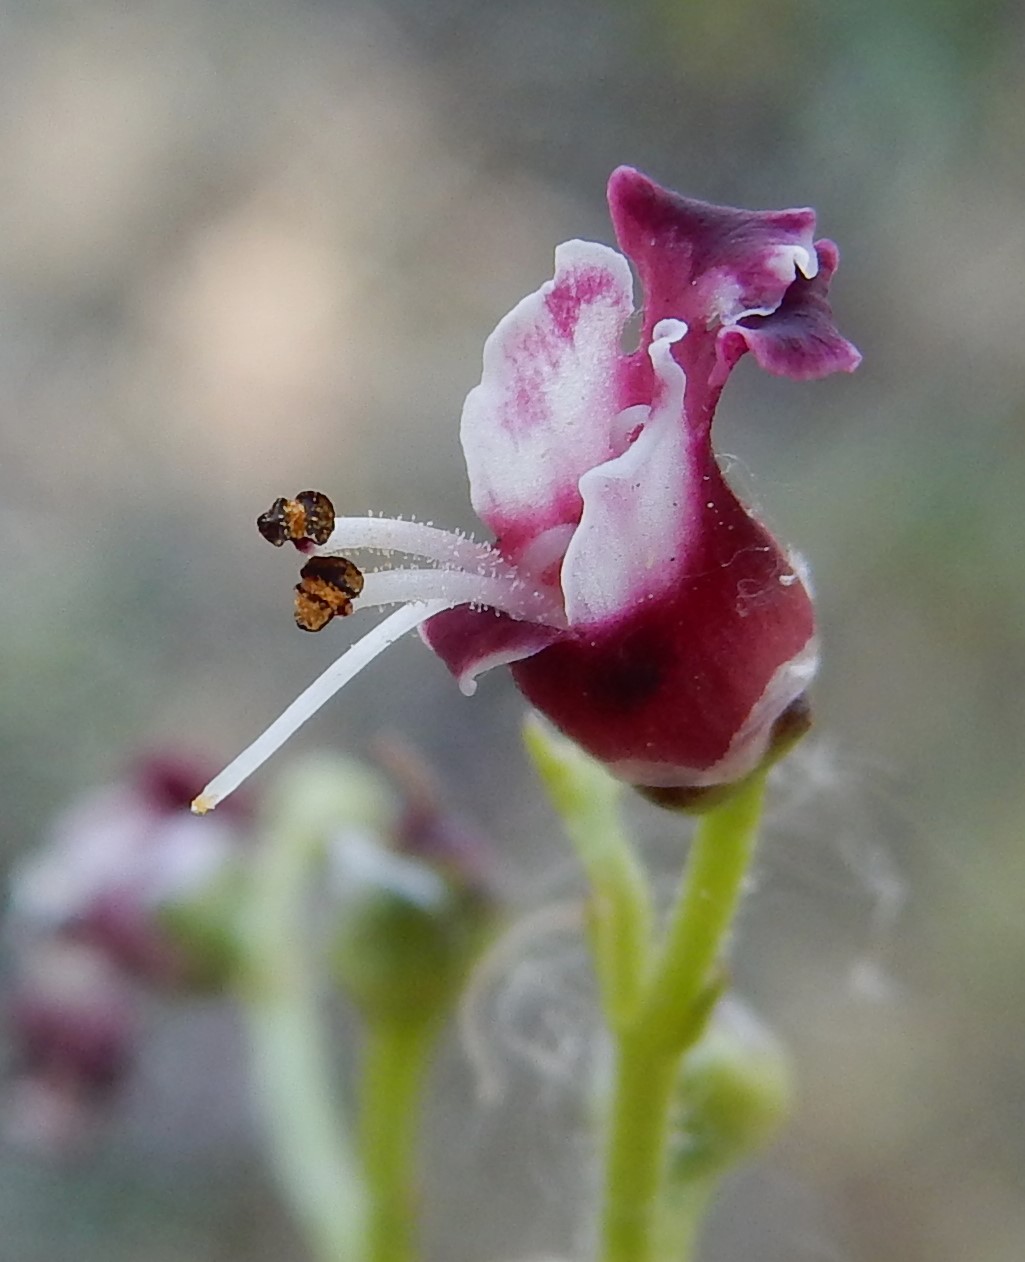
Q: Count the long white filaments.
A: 3